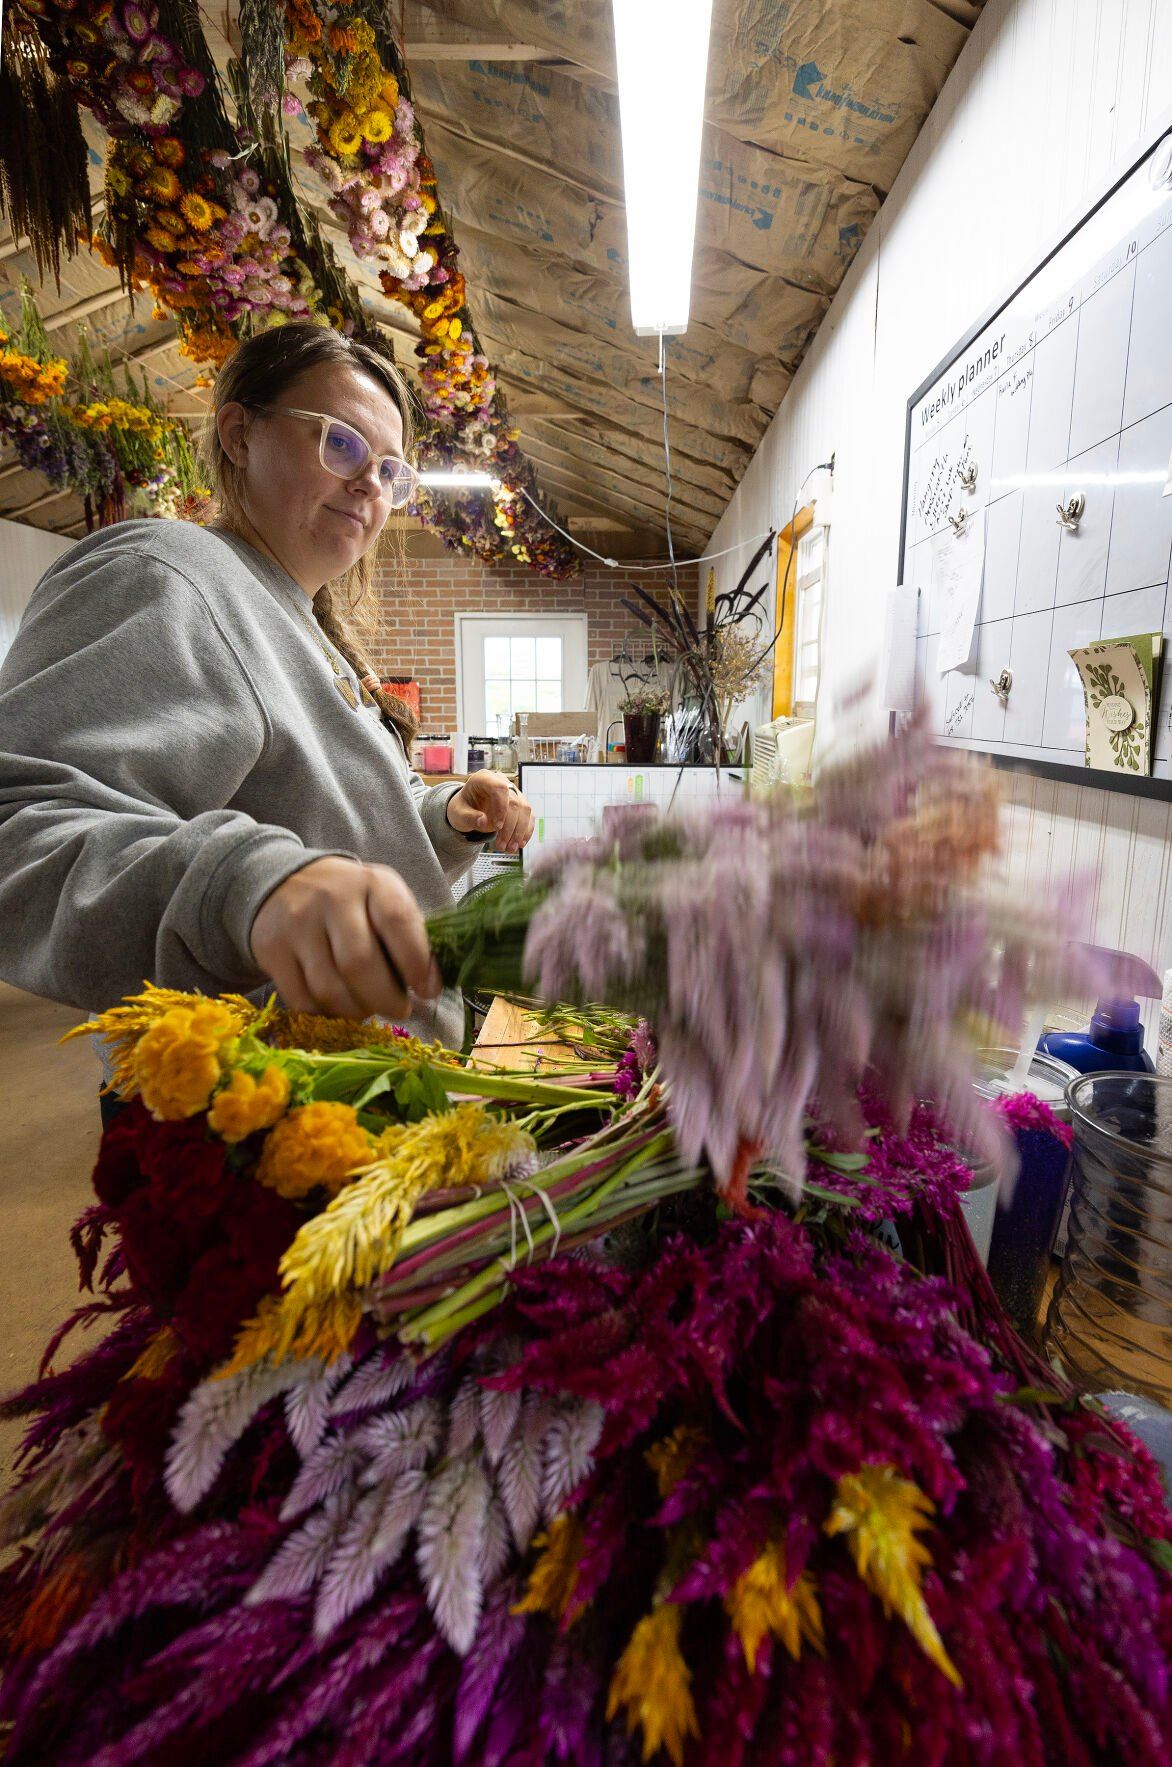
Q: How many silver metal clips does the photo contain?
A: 4